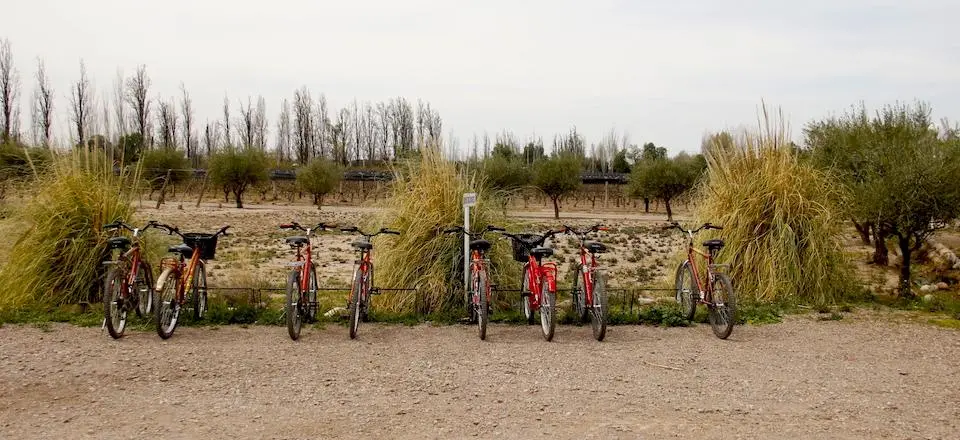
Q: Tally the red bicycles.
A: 8